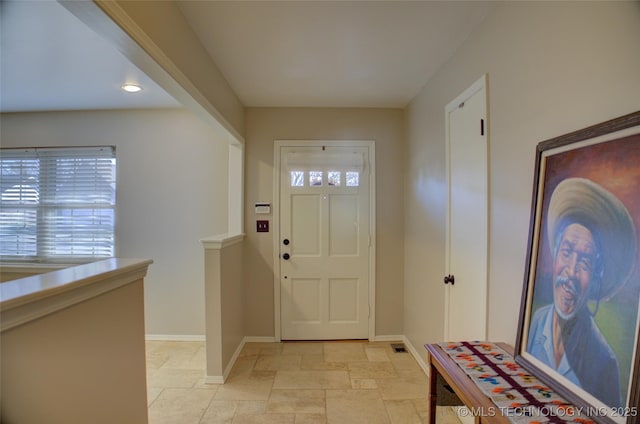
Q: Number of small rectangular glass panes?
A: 4